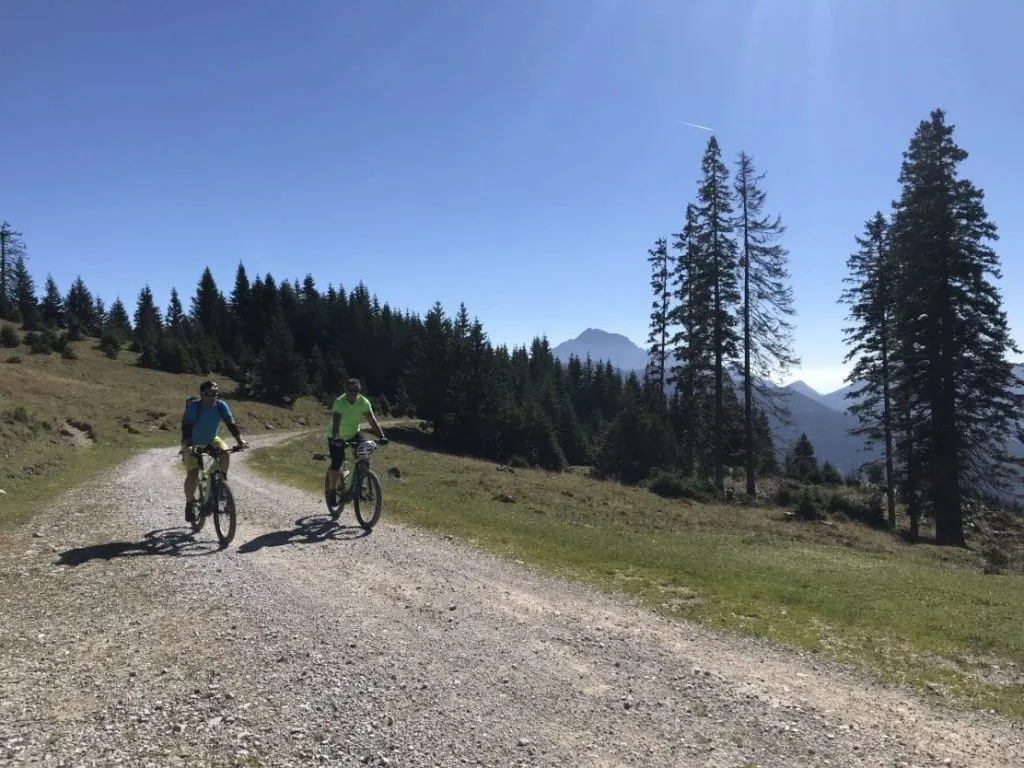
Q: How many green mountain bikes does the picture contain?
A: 2